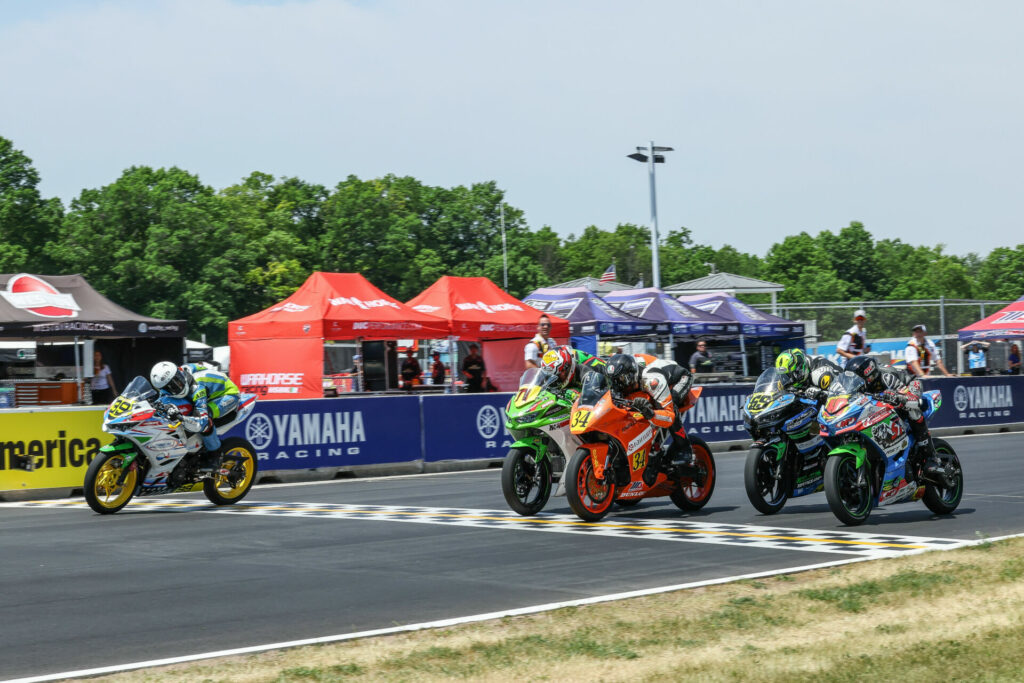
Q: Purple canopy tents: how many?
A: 3